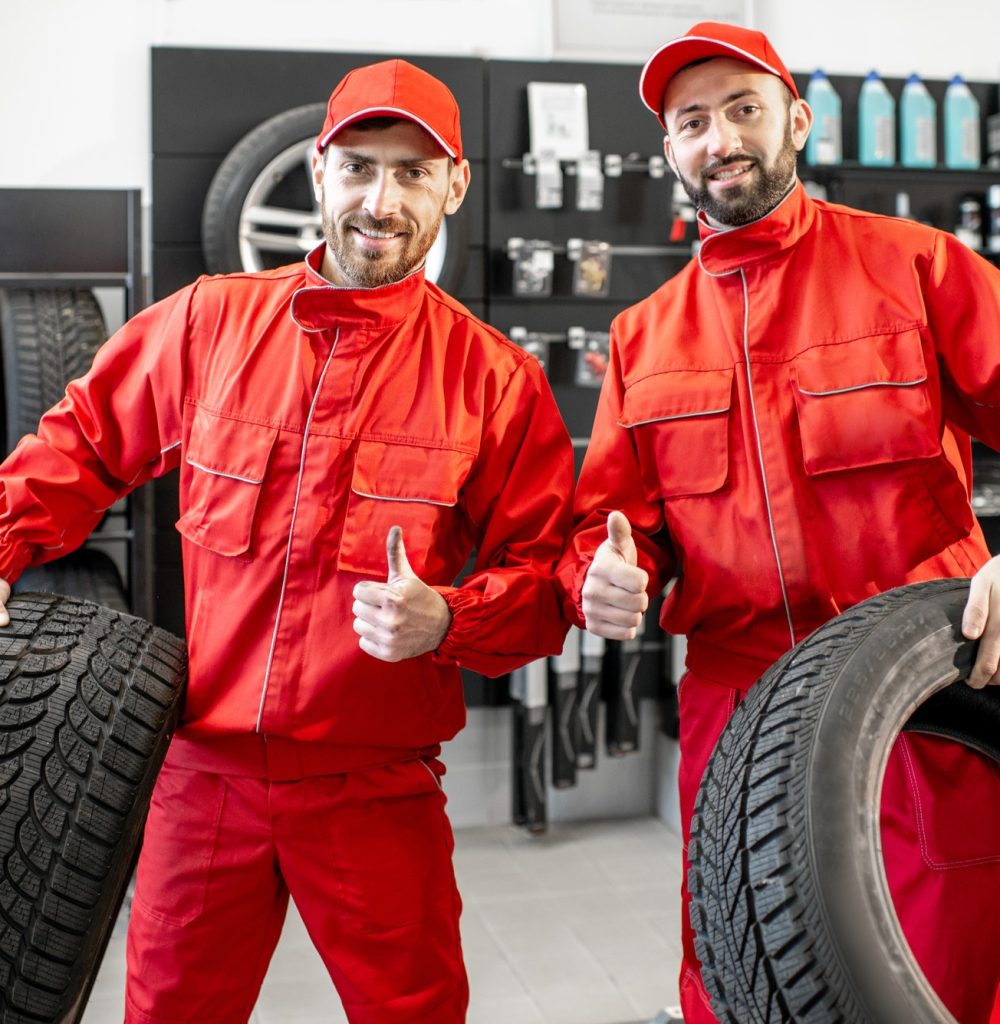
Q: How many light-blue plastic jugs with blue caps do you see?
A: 4